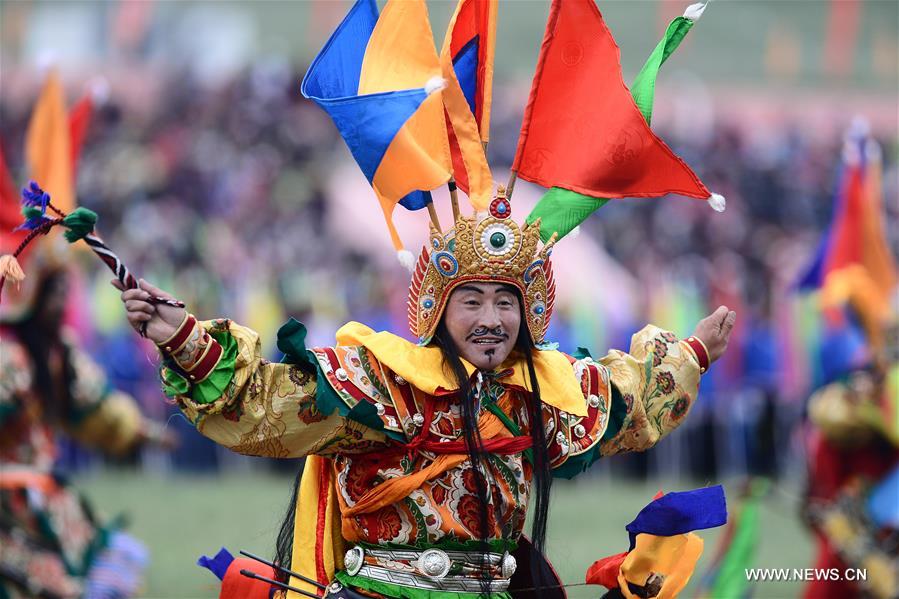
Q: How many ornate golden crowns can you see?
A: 1